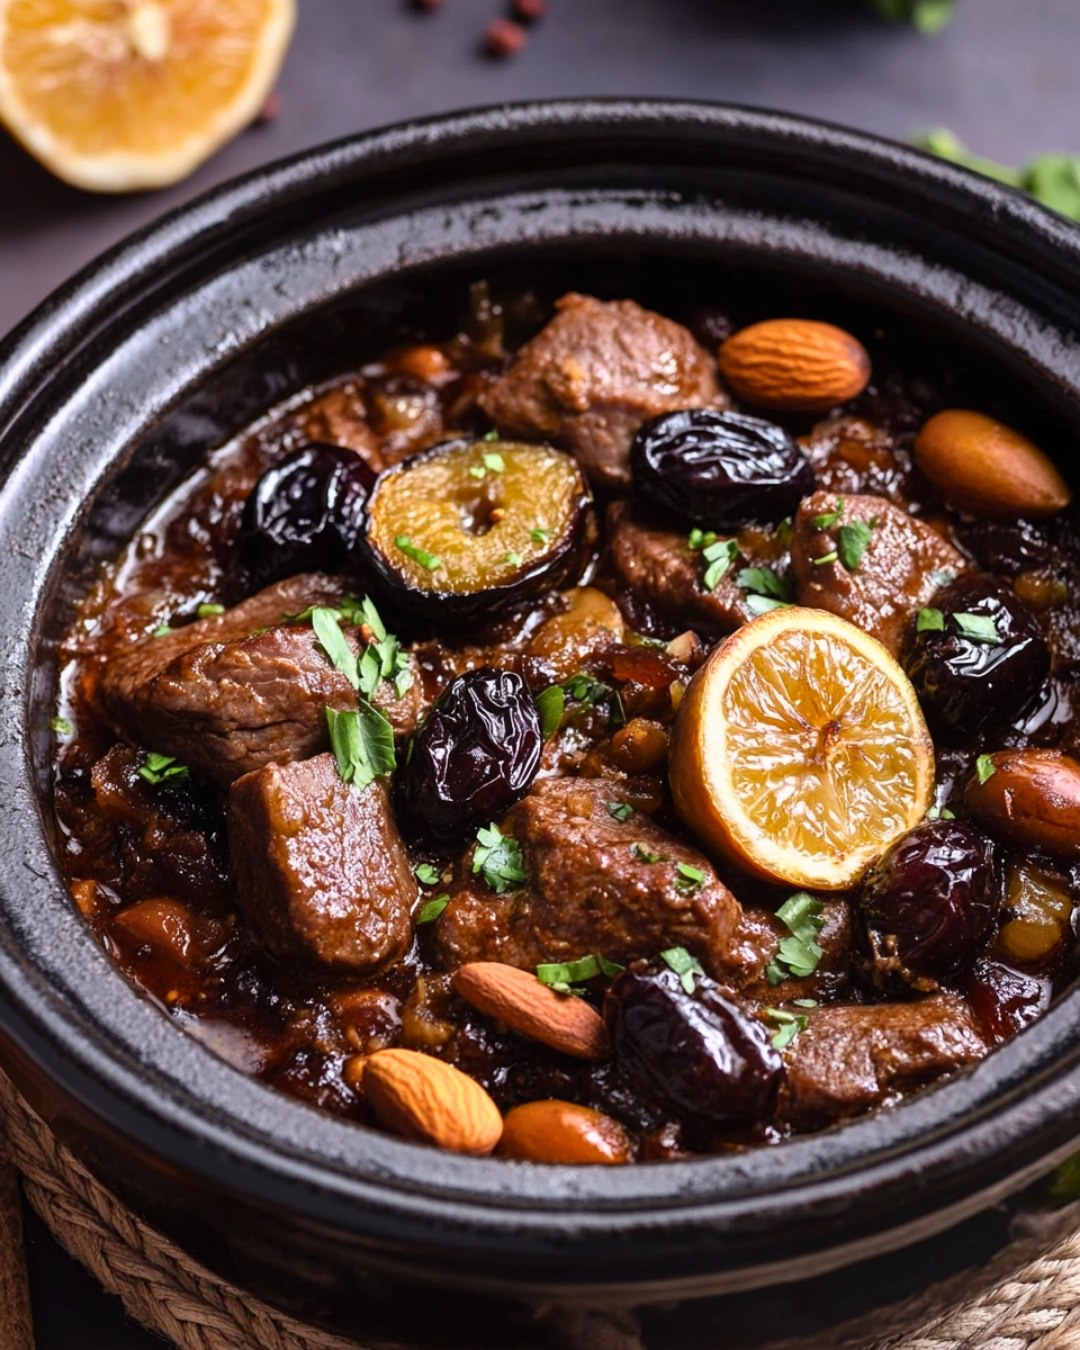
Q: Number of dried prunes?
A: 6